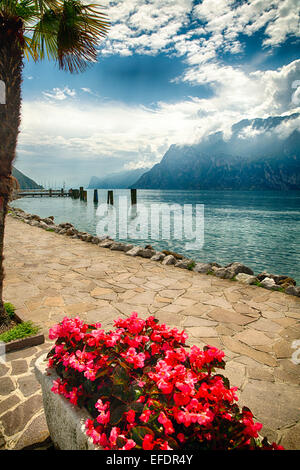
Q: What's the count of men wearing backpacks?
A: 0